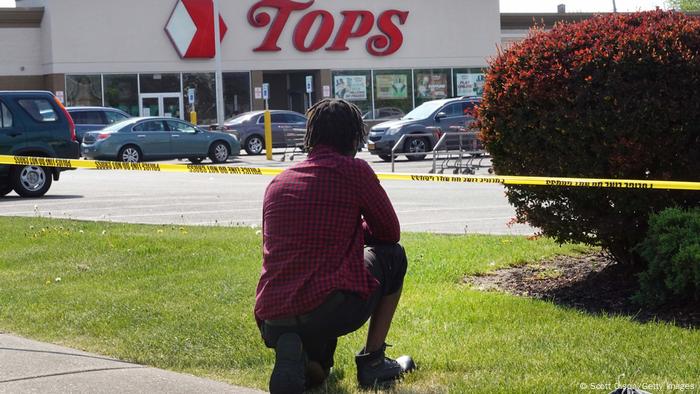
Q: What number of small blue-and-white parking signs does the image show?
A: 3